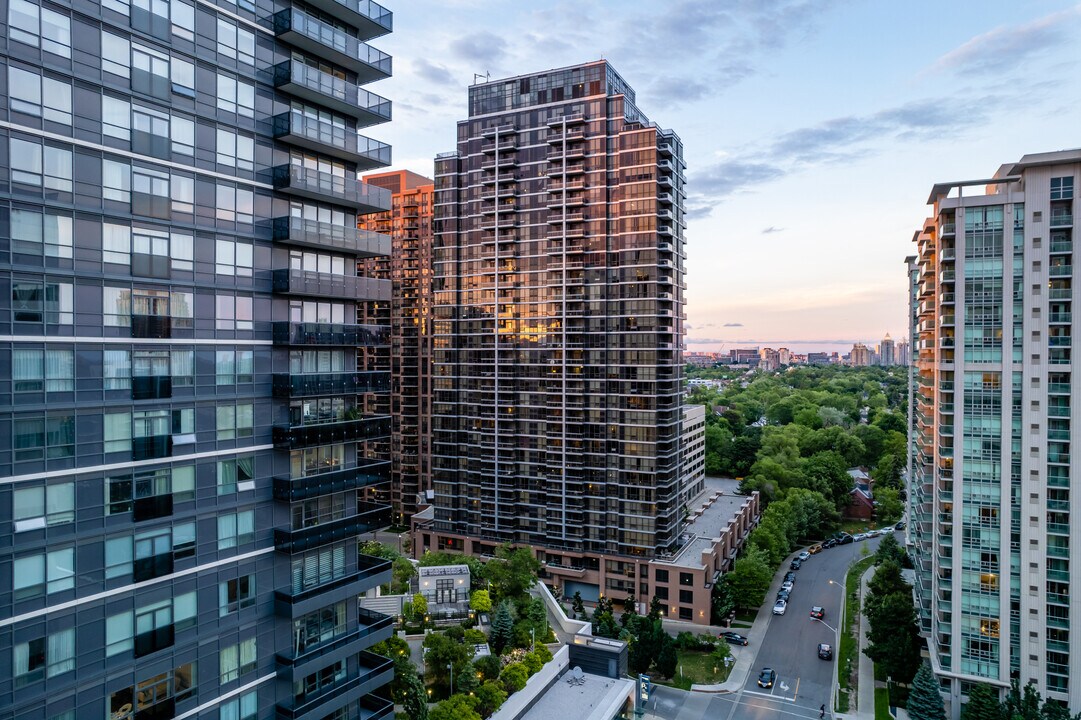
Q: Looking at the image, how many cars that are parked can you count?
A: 13